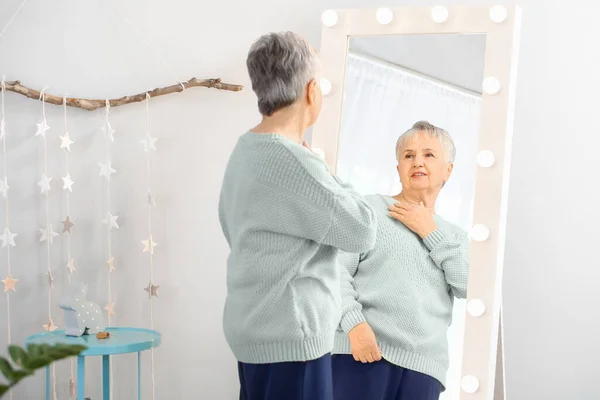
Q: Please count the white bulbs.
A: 11